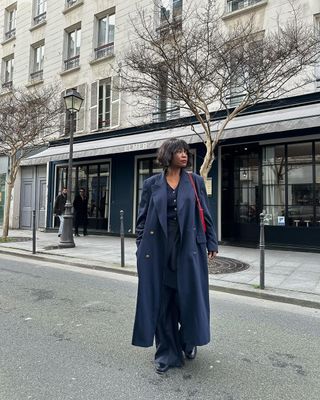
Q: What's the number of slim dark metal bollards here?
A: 3